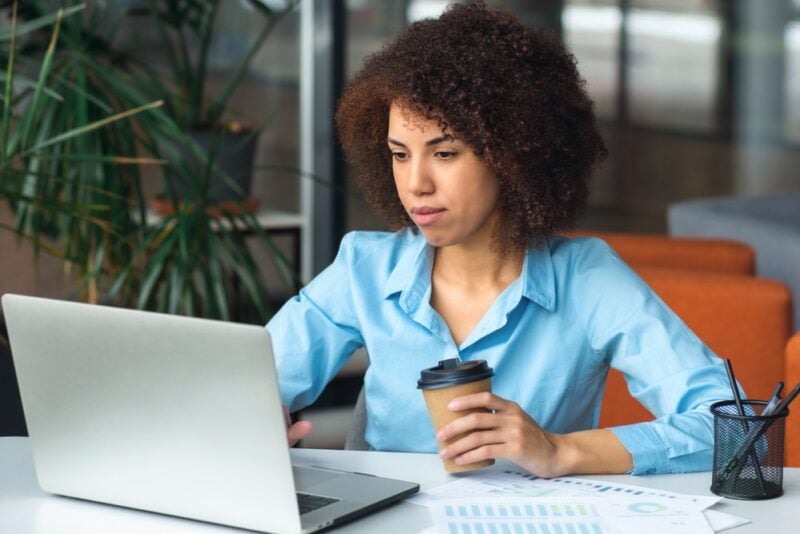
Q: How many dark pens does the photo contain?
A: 3